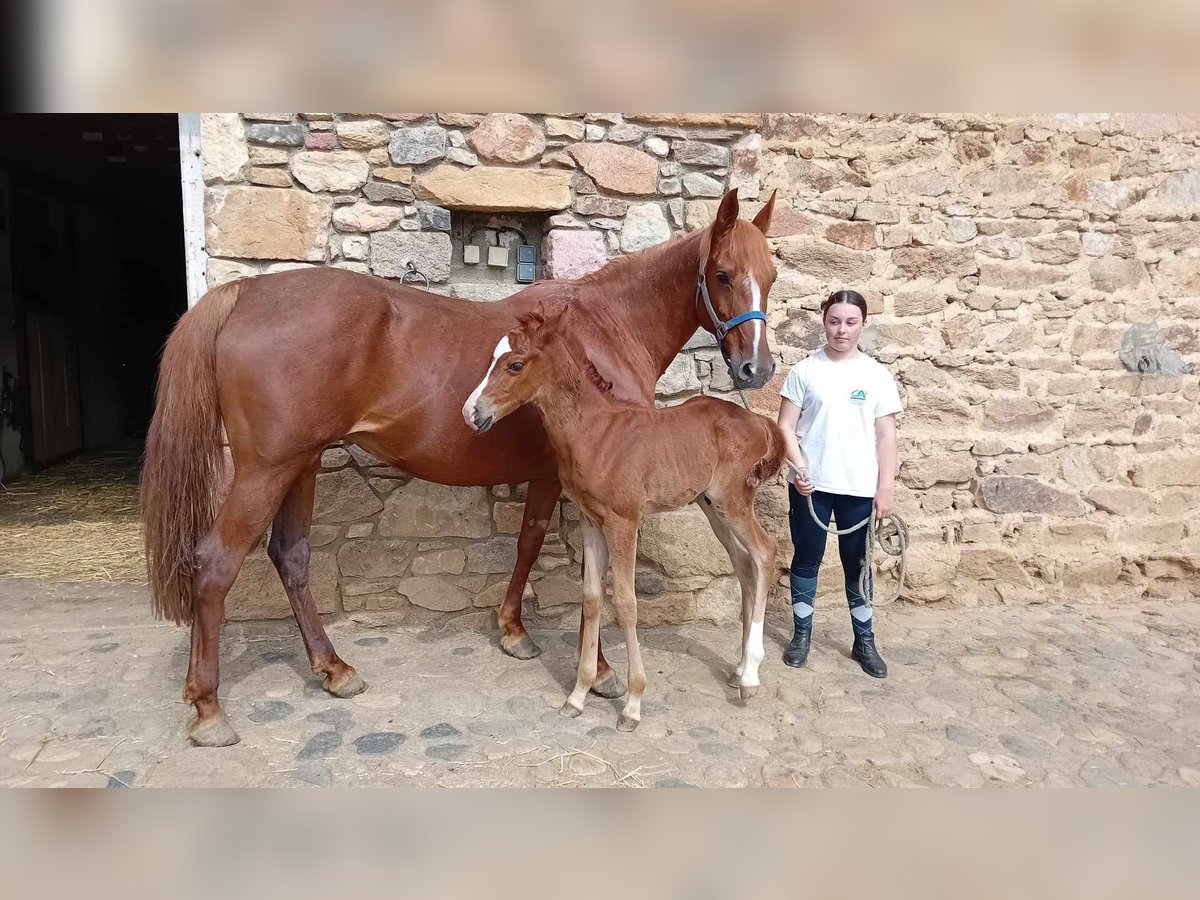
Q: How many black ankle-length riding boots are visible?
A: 2